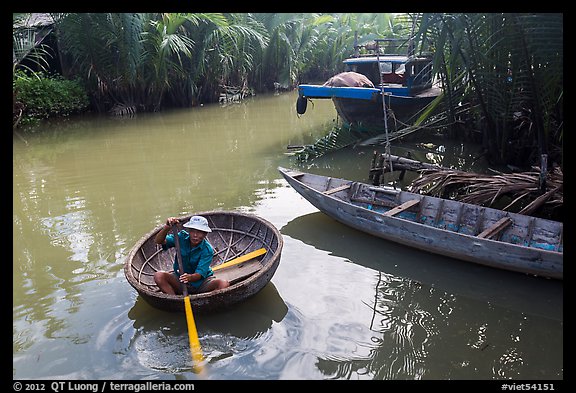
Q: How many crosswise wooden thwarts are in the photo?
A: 3